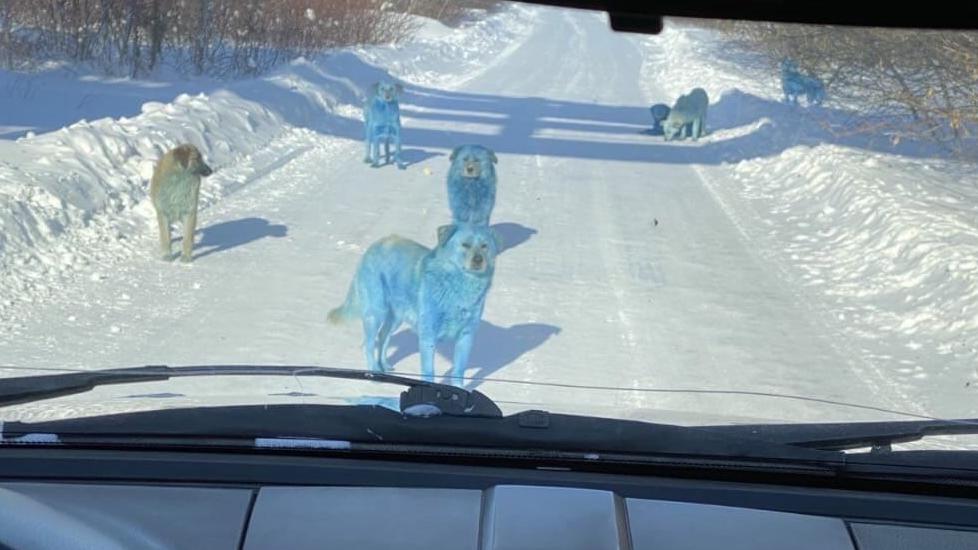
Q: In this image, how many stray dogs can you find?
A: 7